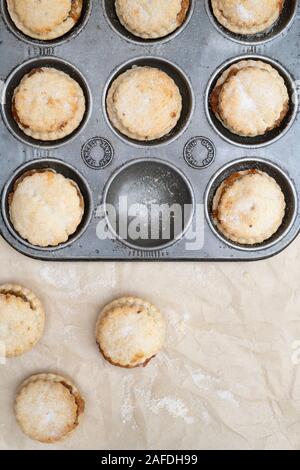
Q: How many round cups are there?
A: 9